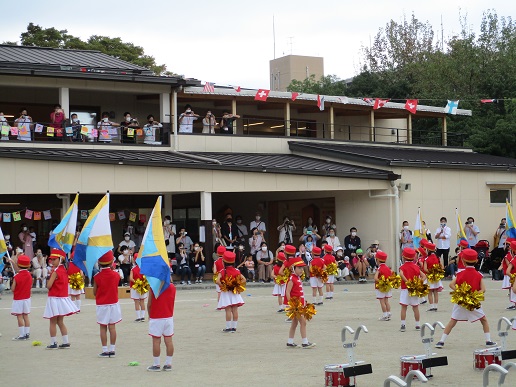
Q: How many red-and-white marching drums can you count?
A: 3